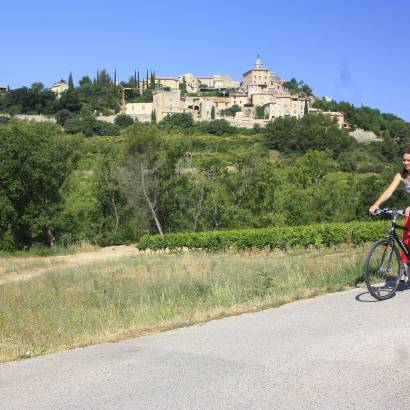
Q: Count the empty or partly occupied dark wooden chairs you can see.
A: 0